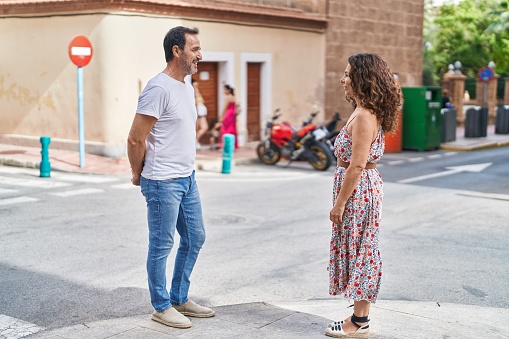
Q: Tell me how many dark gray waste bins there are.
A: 3